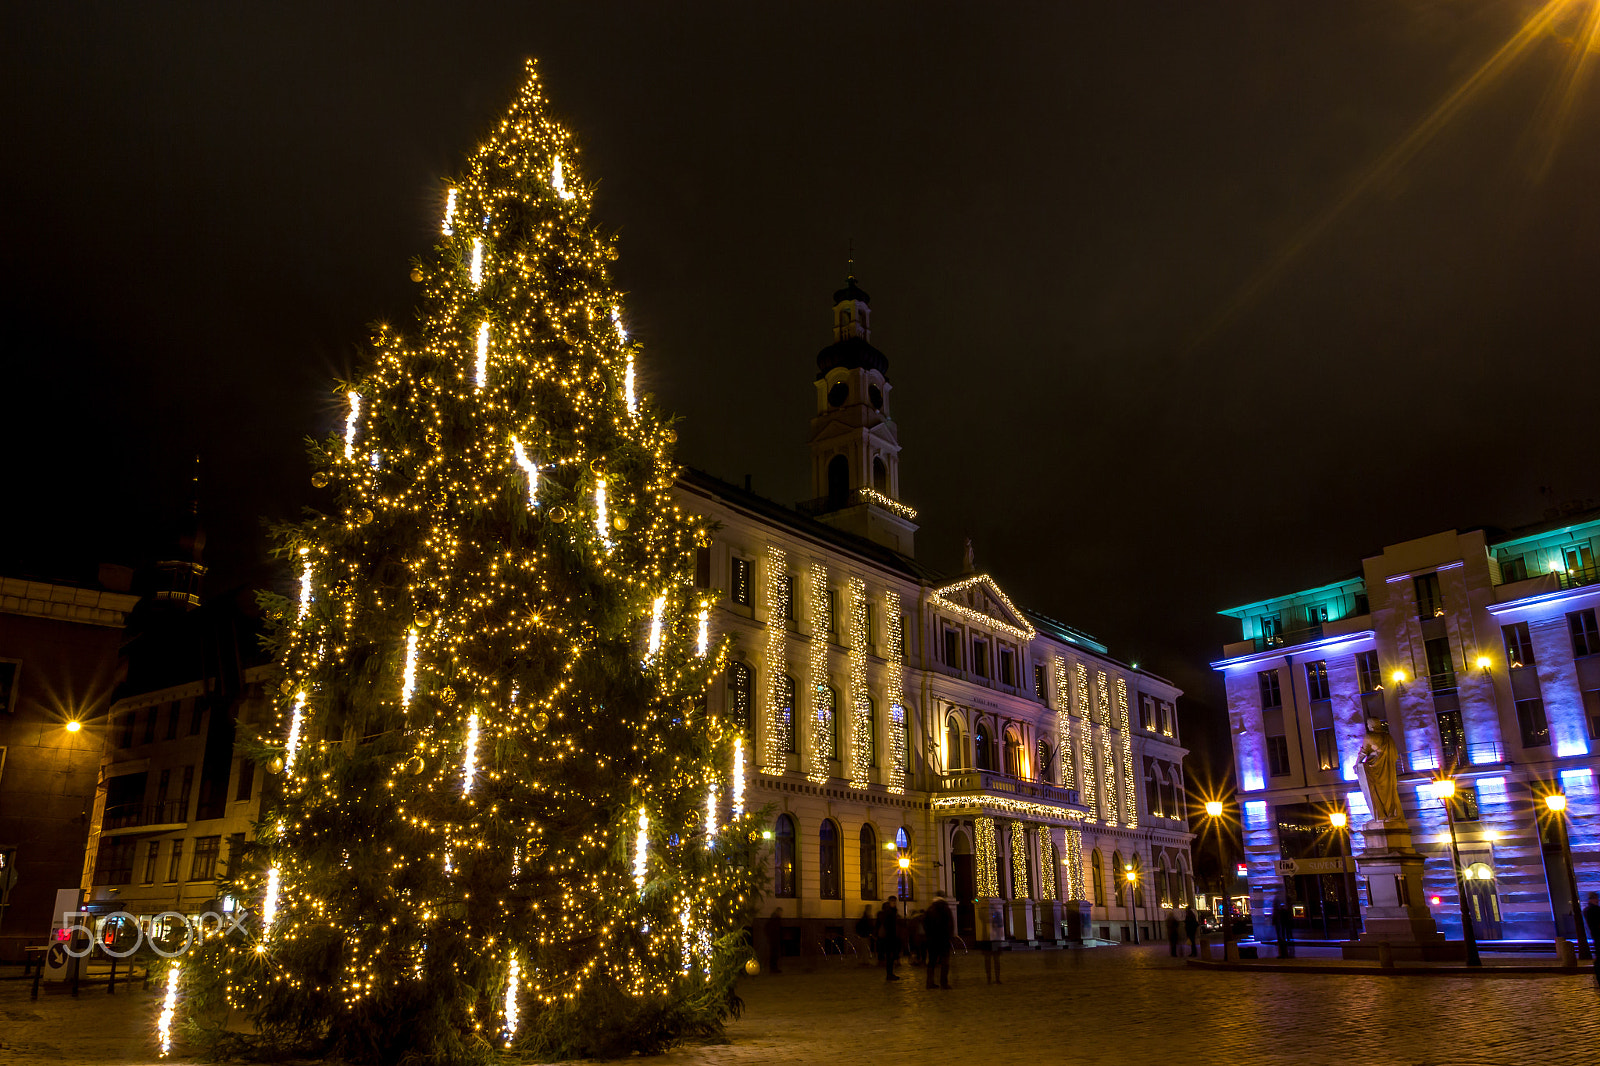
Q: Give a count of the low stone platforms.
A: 1